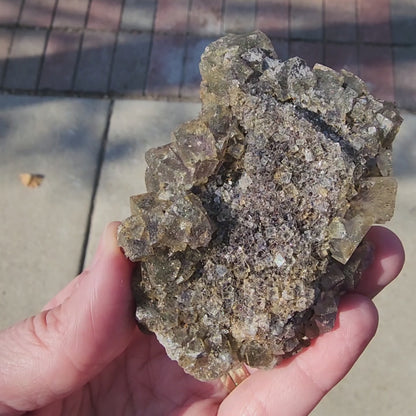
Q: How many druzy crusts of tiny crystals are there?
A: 1